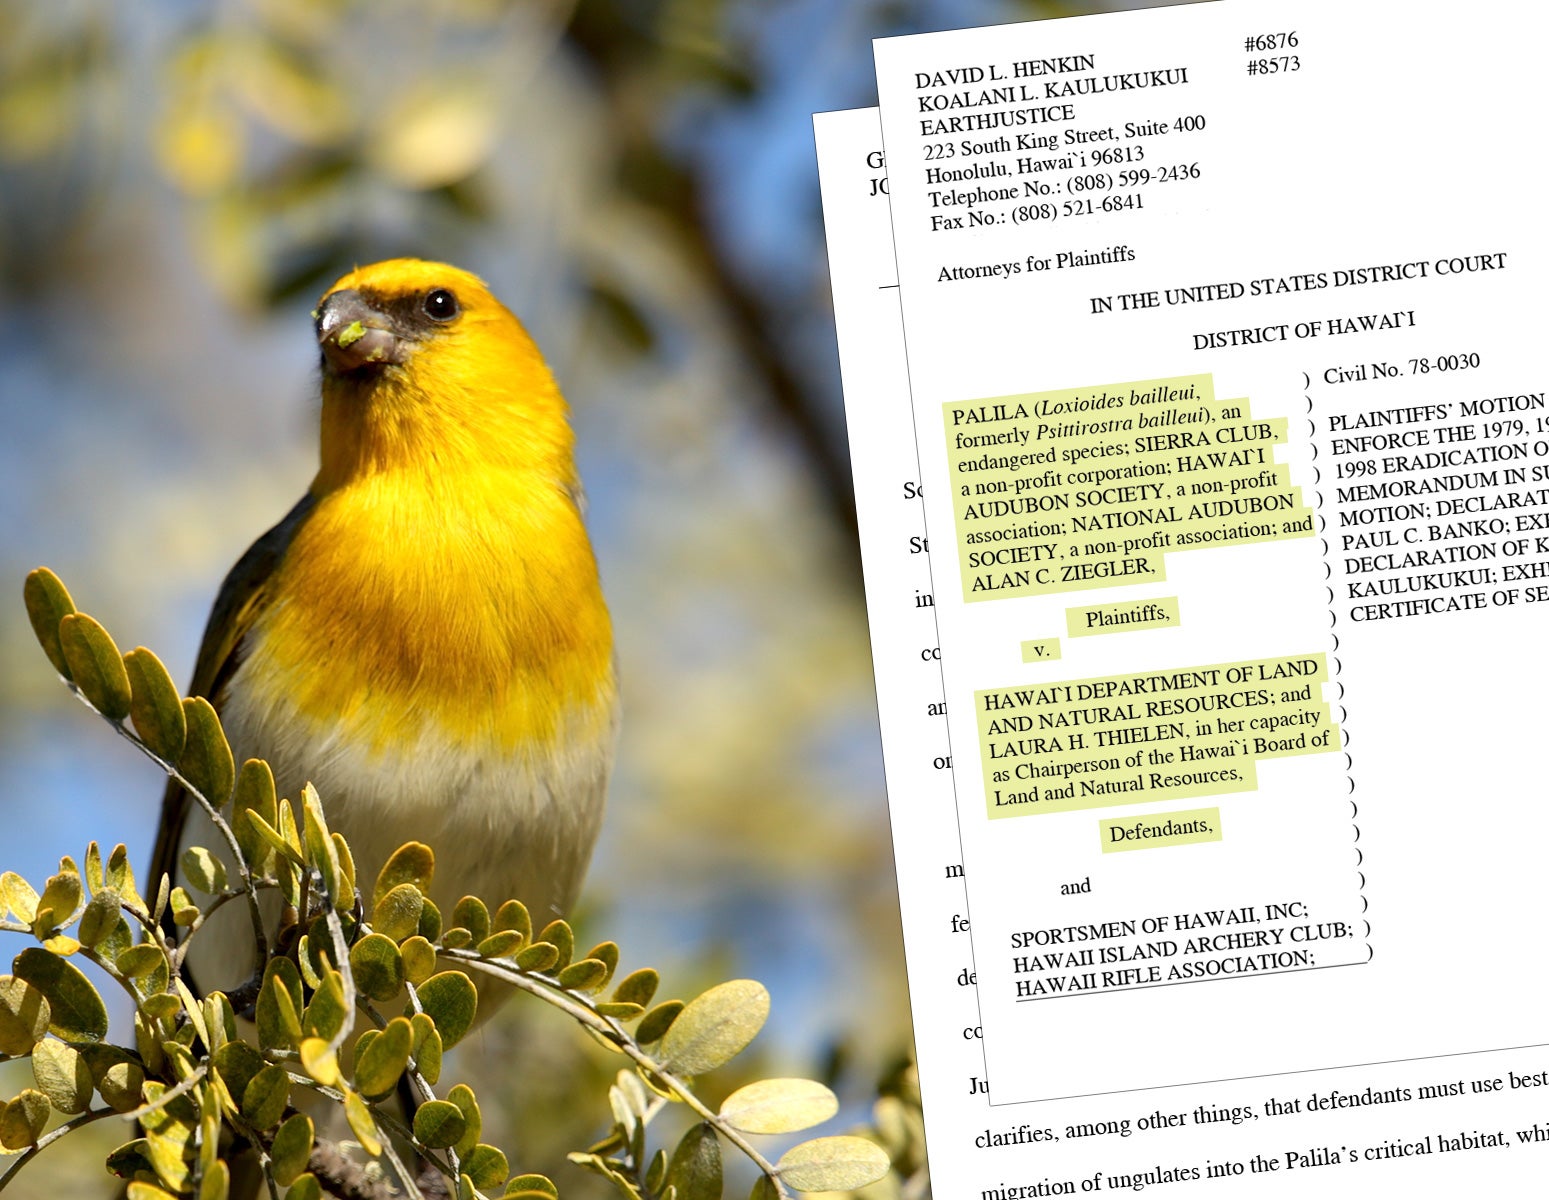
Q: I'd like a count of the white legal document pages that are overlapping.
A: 2